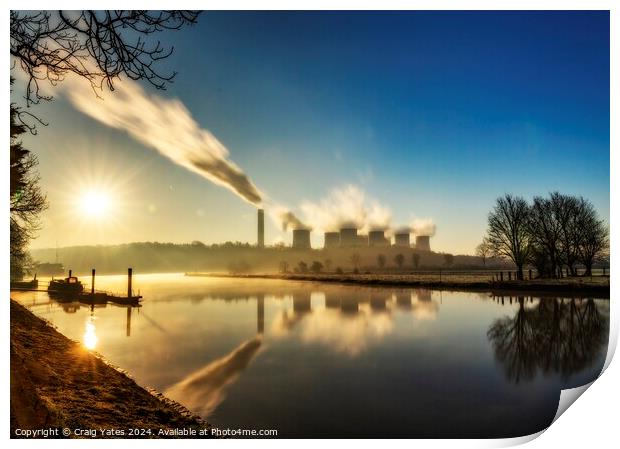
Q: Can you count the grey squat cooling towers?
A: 6